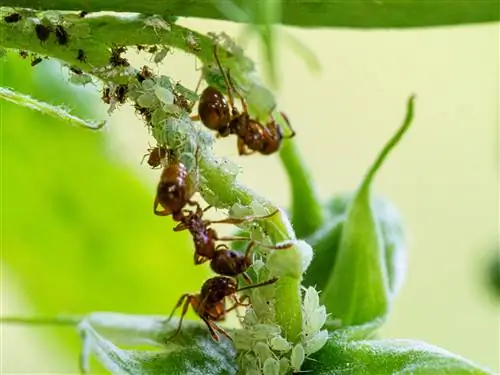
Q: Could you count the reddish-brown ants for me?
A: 3